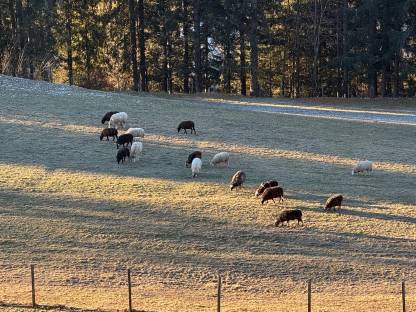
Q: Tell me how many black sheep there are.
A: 11